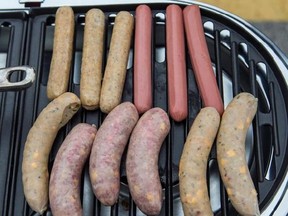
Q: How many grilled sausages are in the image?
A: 12